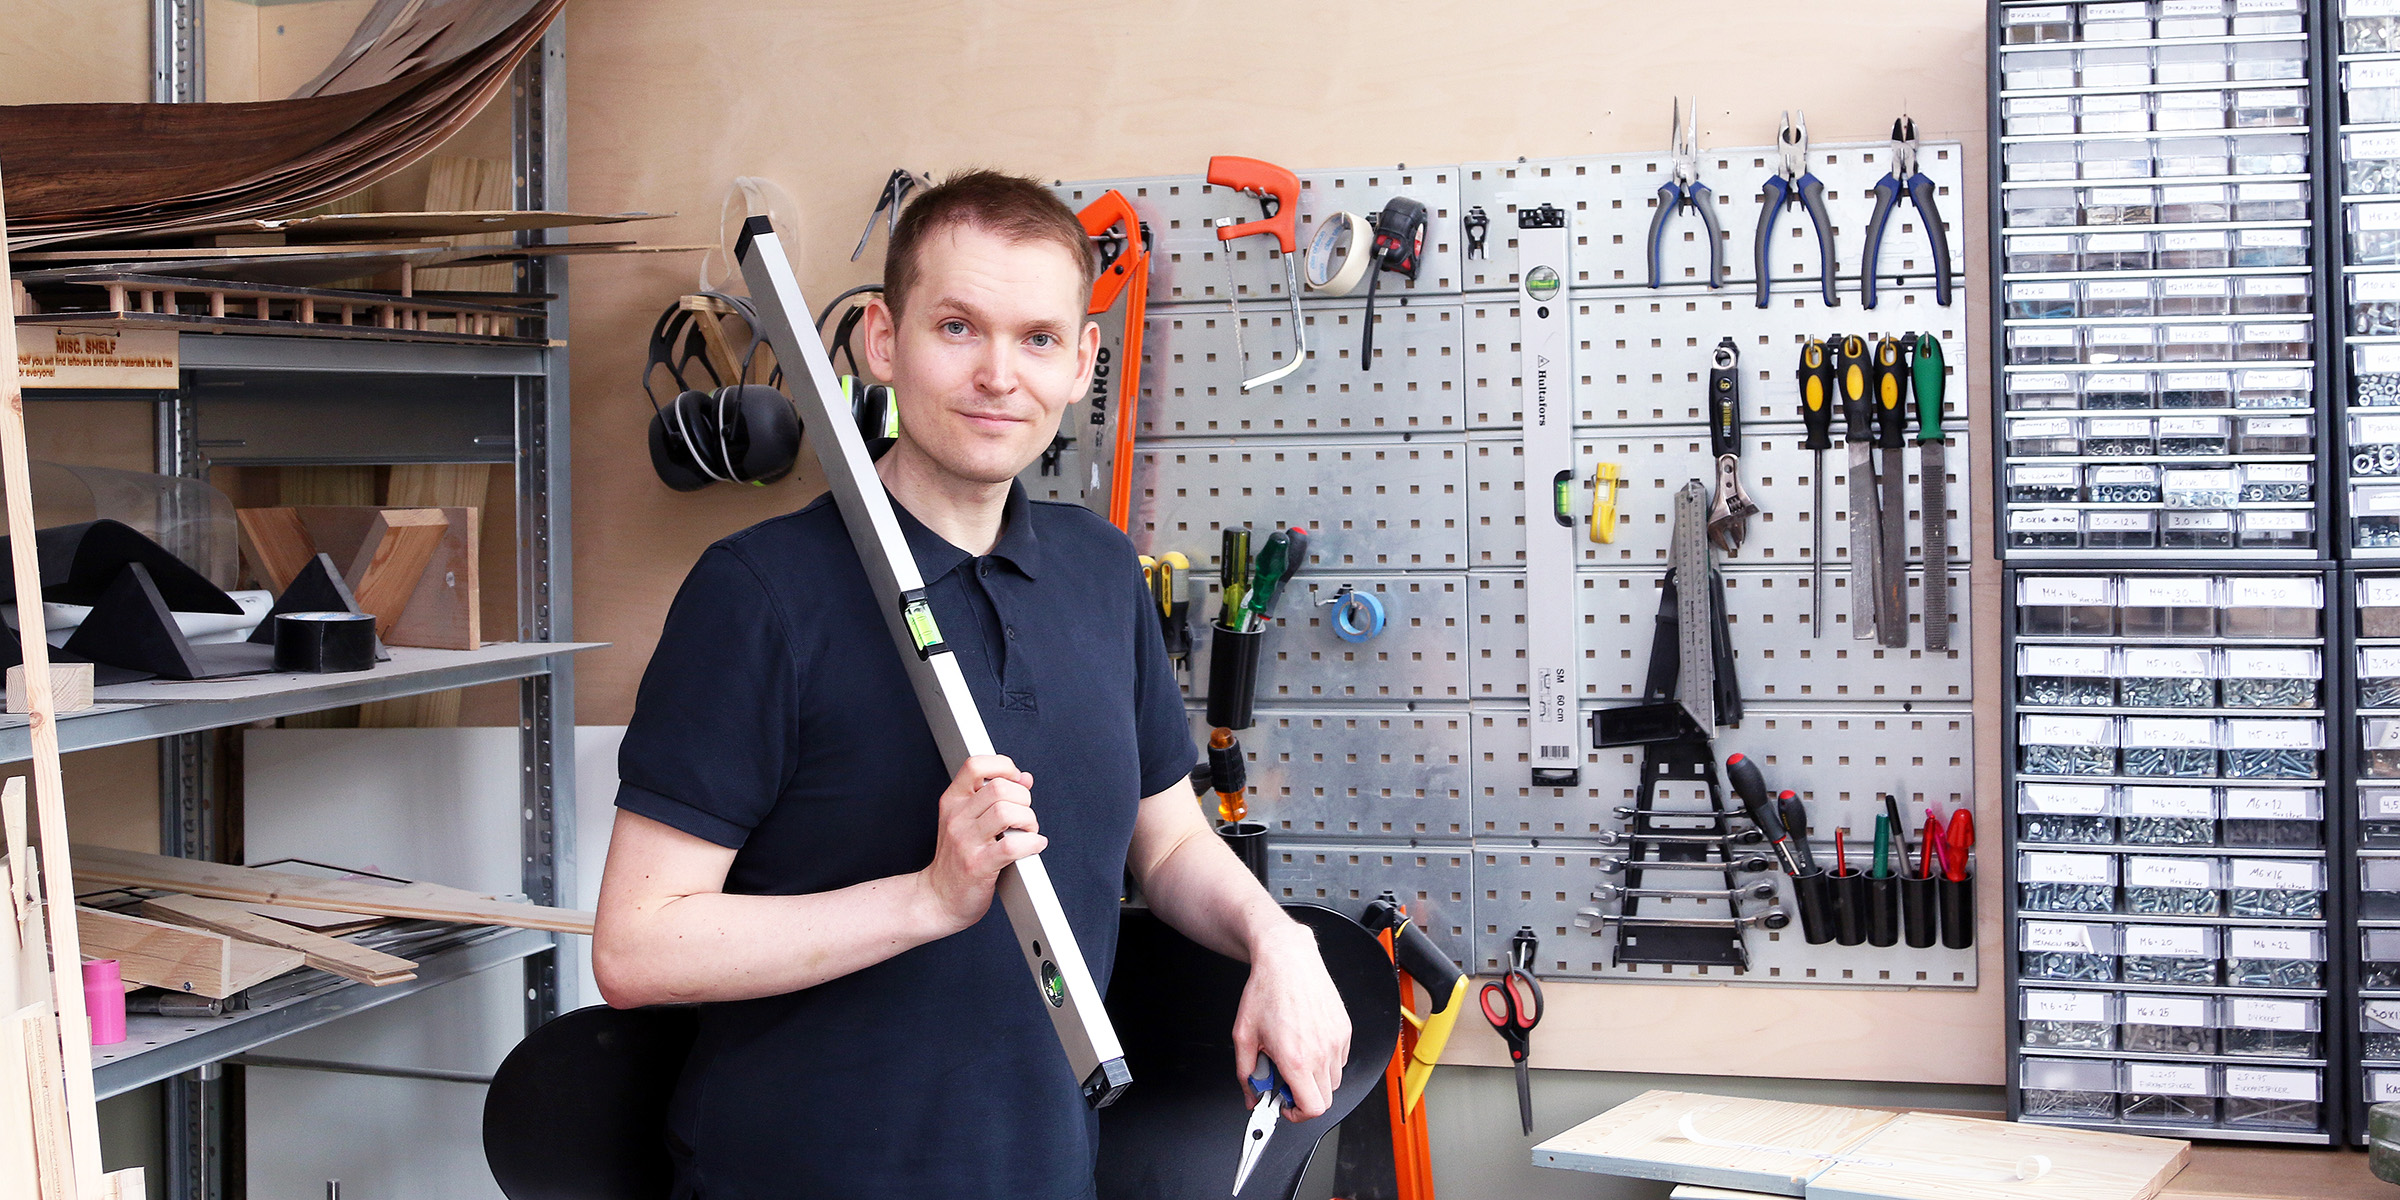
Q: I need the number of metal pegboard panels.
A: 12